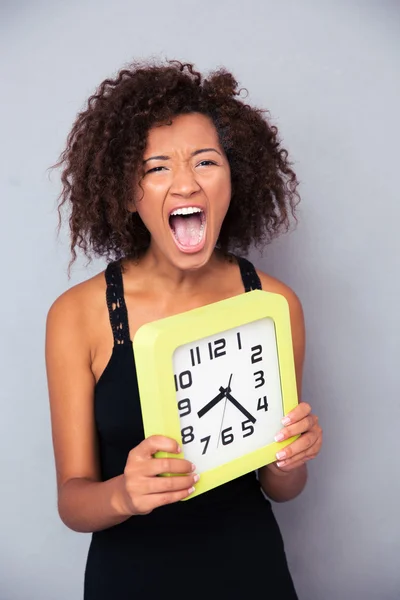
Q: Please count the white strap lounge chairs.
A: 0